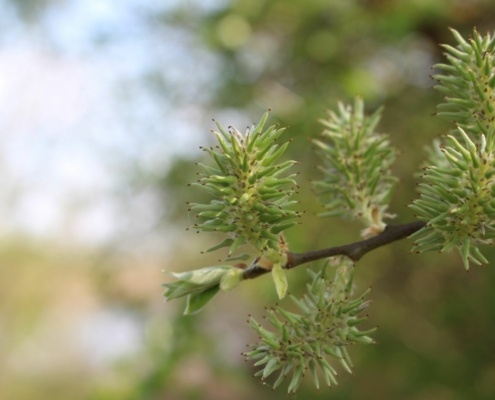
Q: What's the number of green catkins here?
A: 5